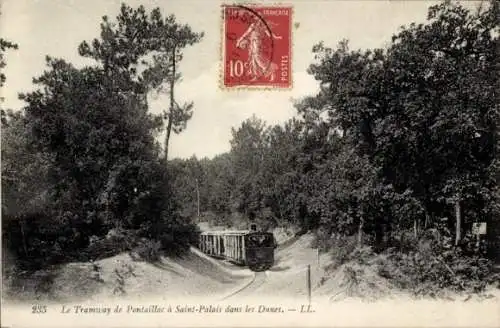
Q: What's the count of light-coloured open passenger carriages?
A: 2